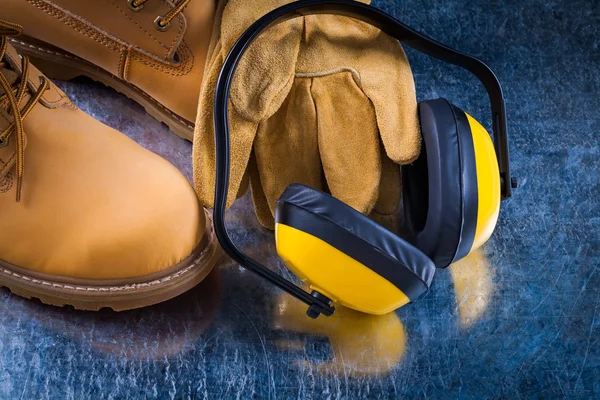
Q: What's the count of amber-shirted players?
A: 0